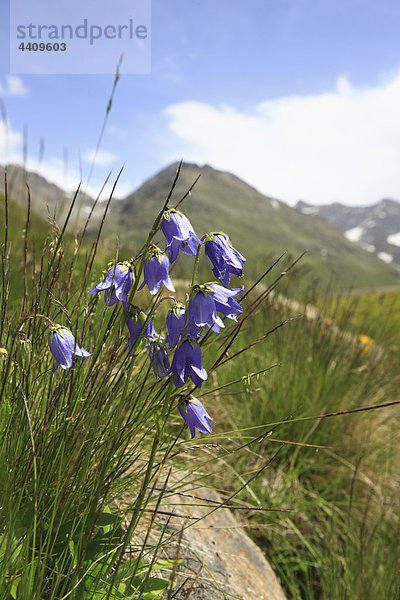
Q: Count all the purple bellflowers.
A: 12